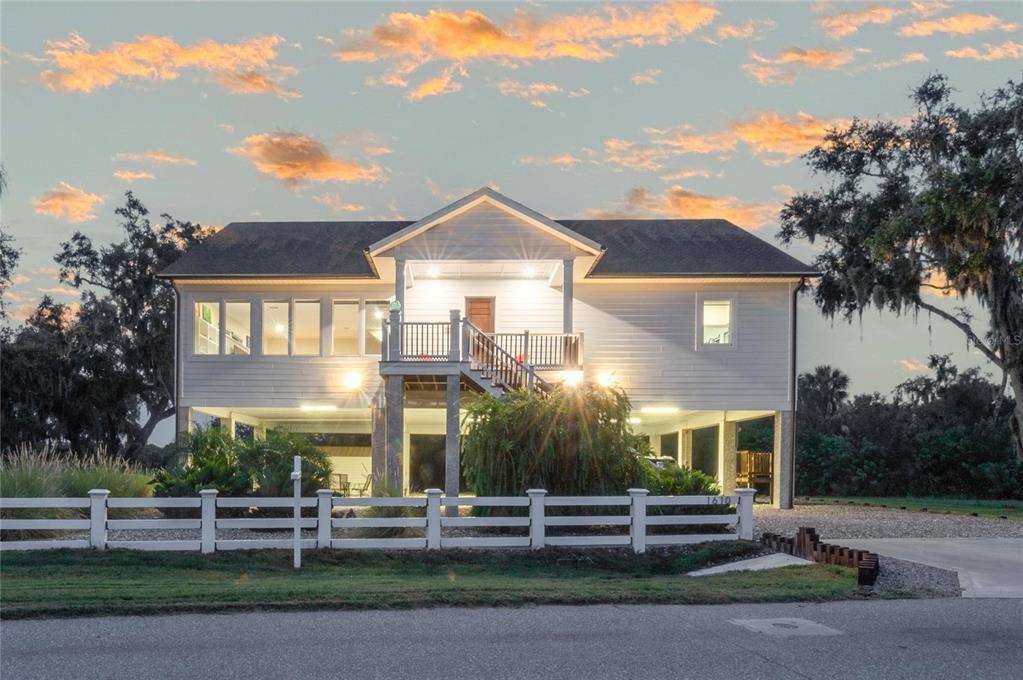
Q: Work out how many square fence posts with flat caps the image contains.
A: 7